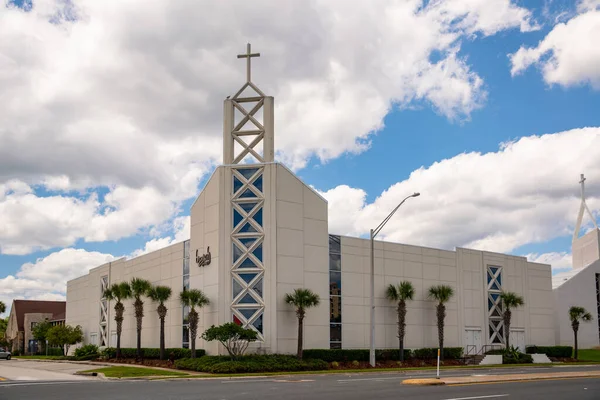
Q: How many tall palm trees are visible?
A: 9